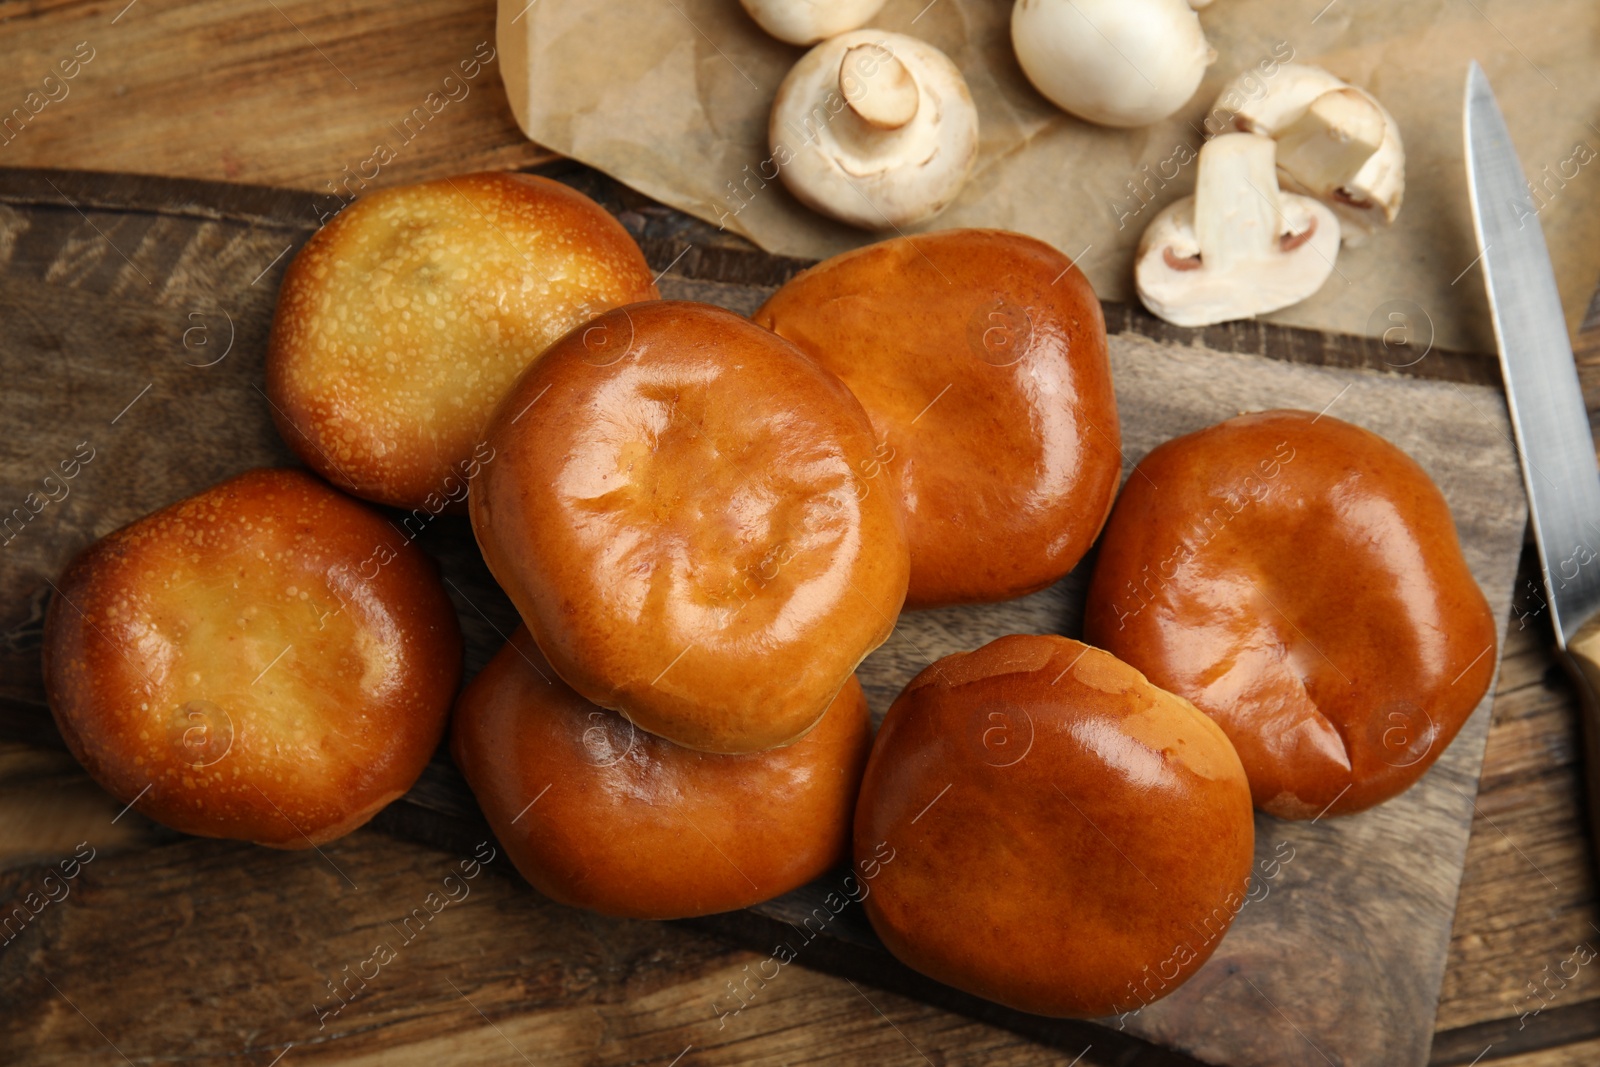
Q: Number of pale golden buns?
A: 2